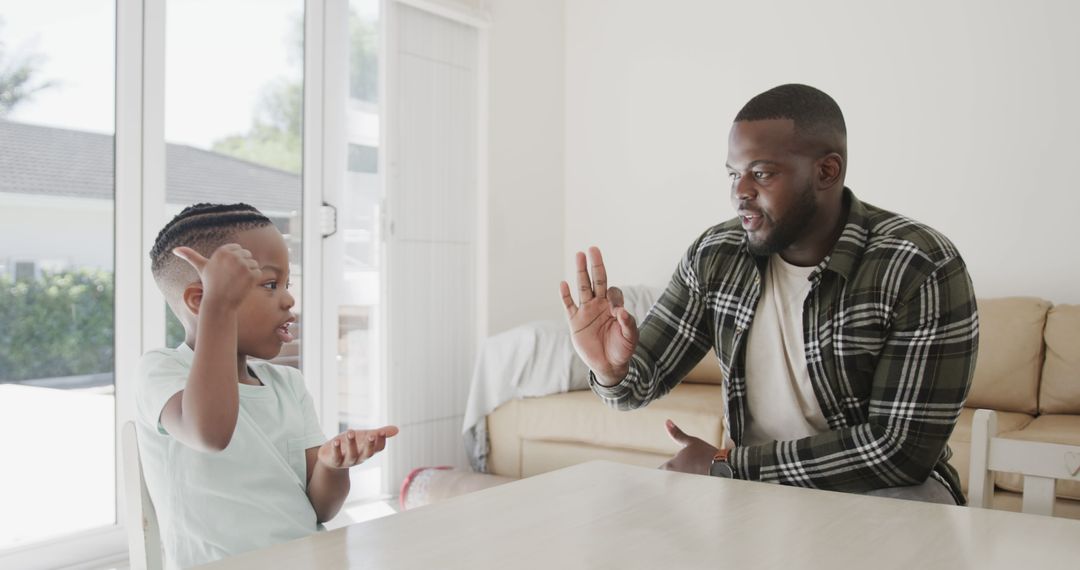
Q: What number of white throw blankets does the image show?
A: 1